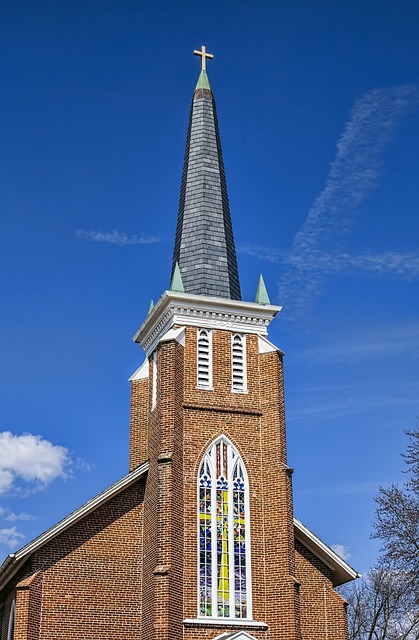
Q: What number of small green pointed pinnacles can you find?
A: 3